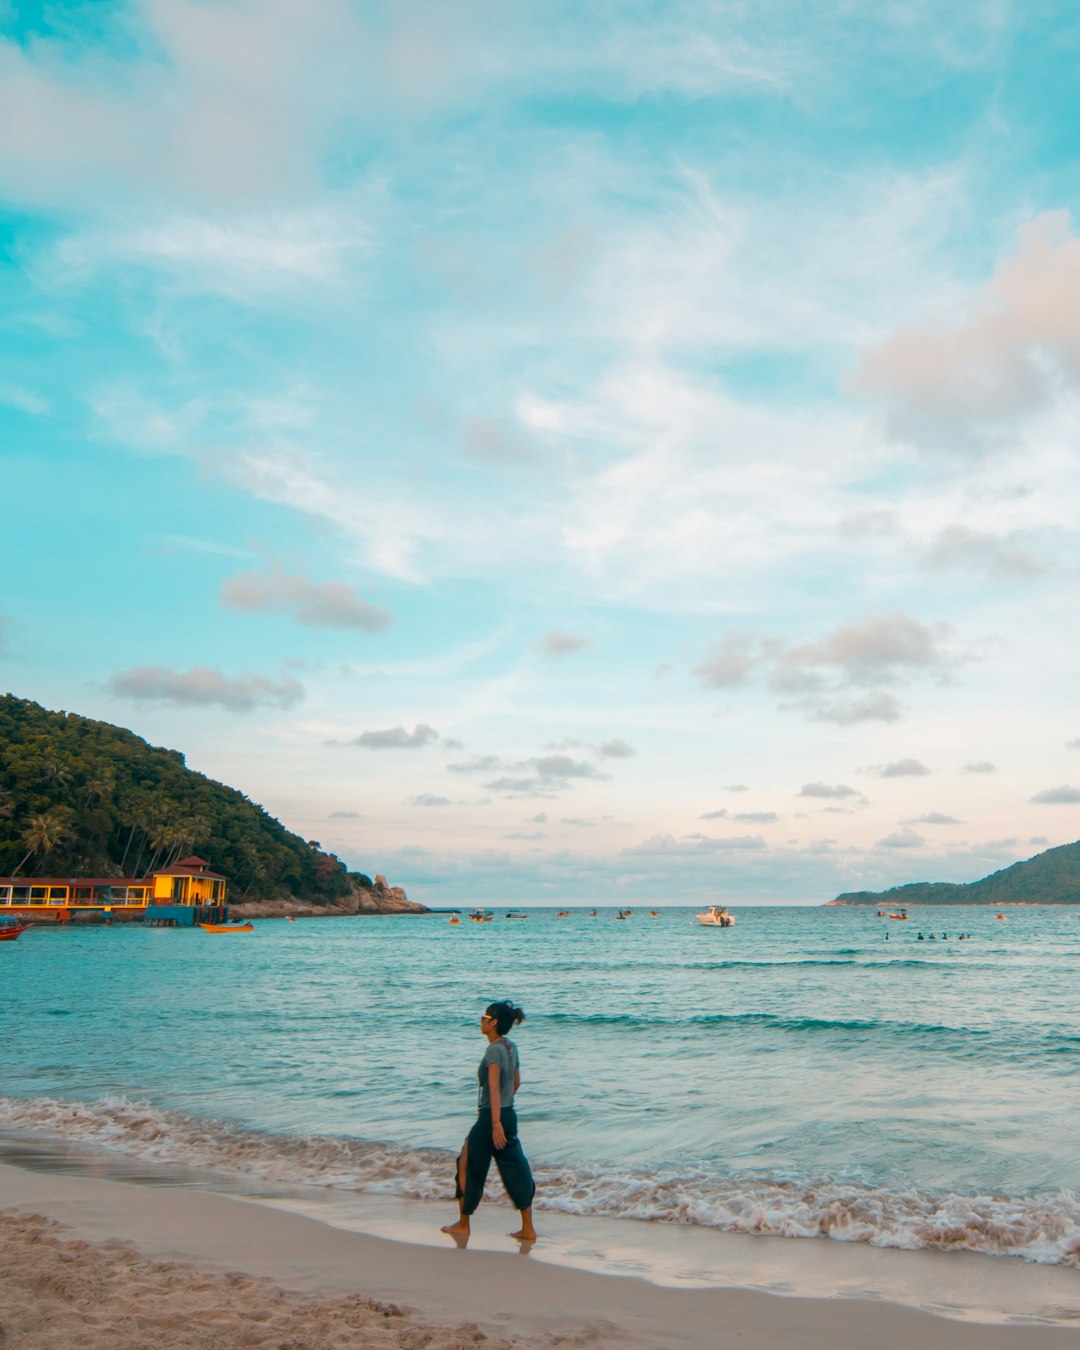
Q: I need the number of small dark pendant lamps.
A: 0